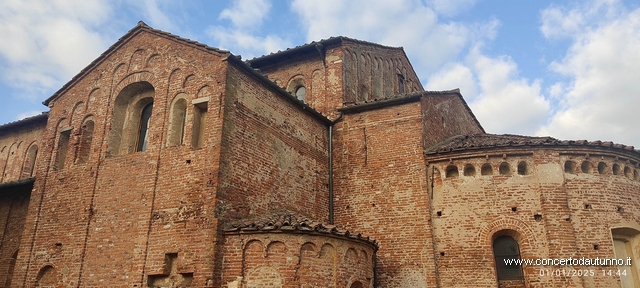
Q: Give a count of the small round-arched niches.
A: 11